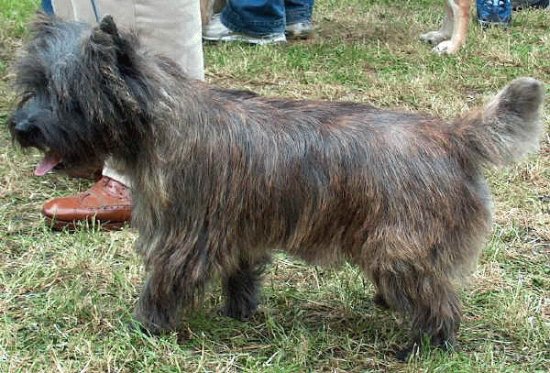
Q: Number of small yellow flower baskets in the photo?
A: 0